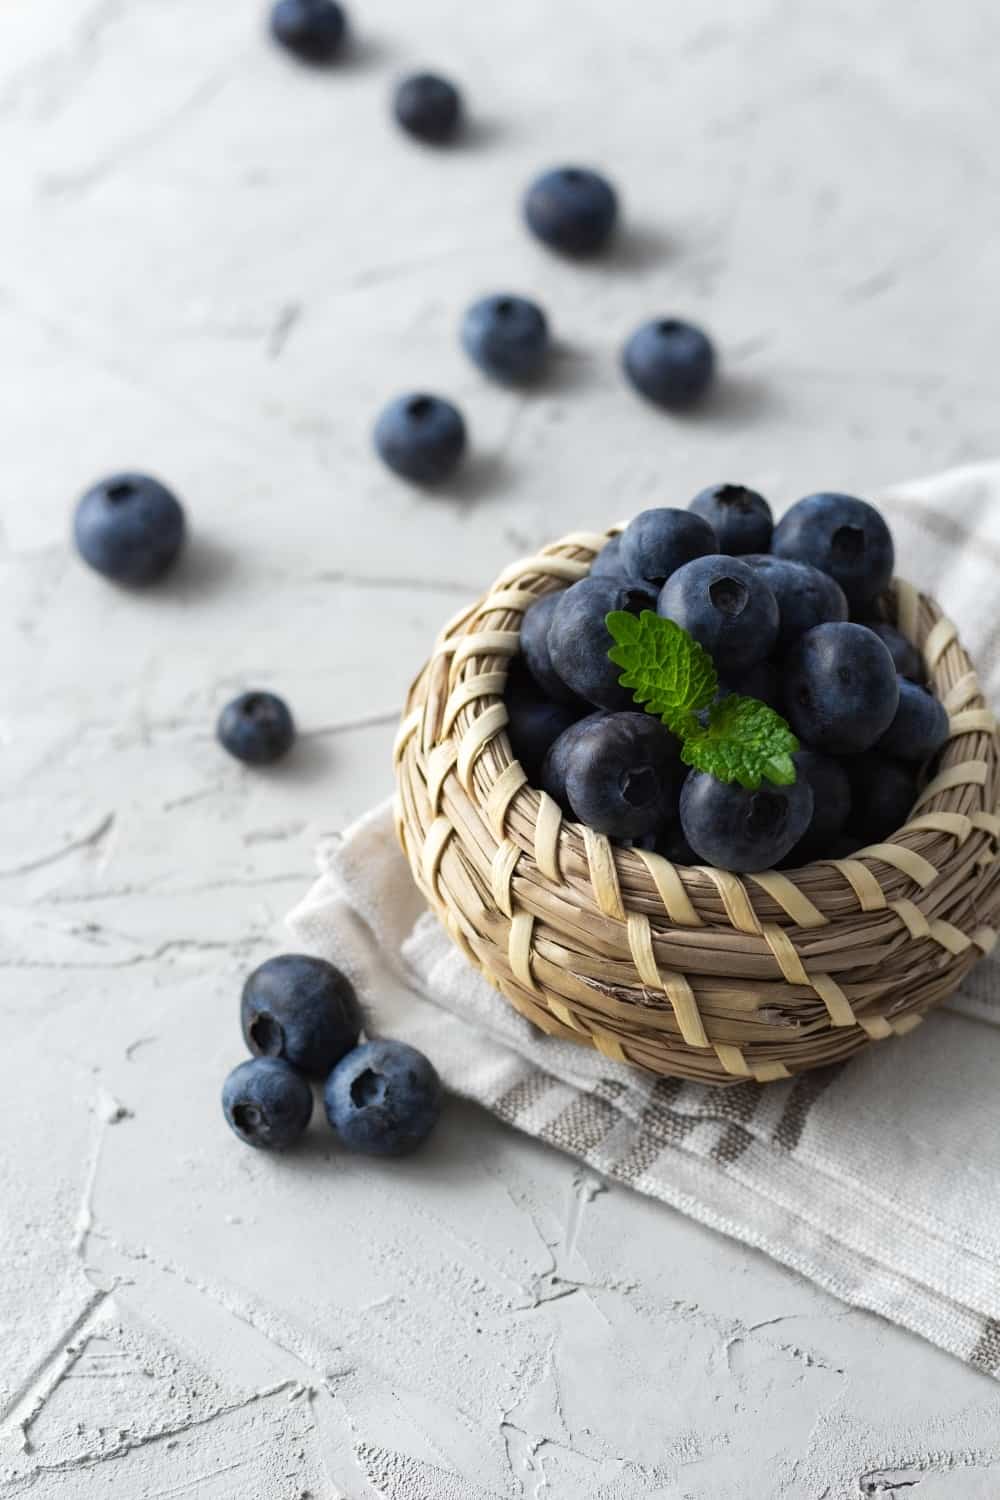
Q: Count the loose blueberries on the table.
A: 11